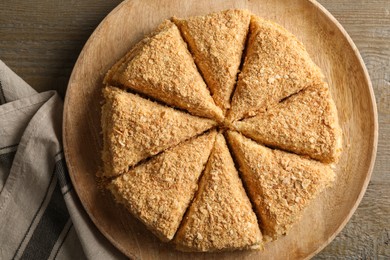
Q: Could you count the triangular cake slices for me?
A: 8